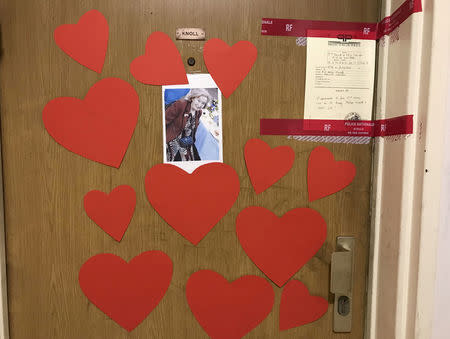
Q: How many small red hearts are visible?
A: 7